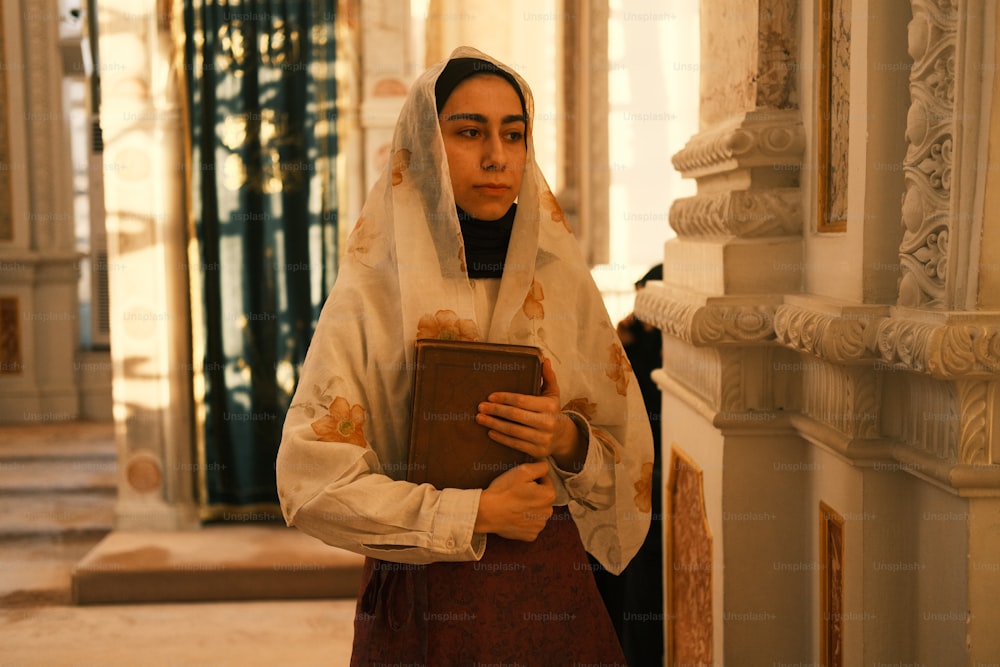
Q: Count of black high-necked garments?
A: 1